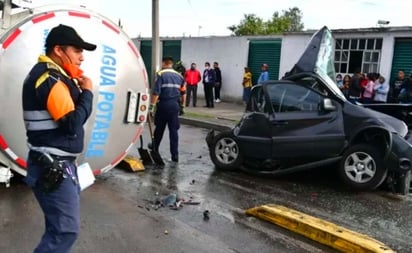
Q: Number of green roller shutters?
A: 4